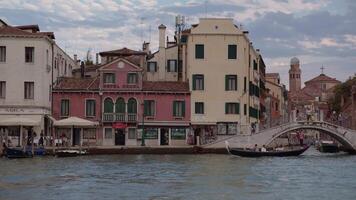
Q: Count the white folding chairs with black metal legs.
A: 0